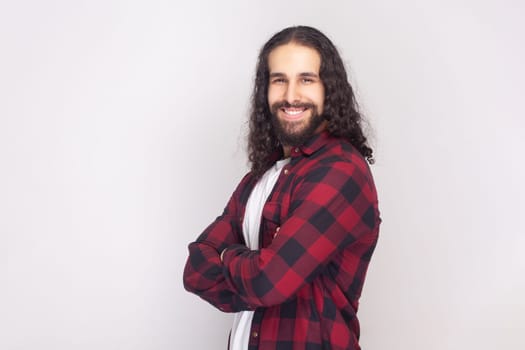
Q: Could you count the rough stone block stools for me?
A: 0